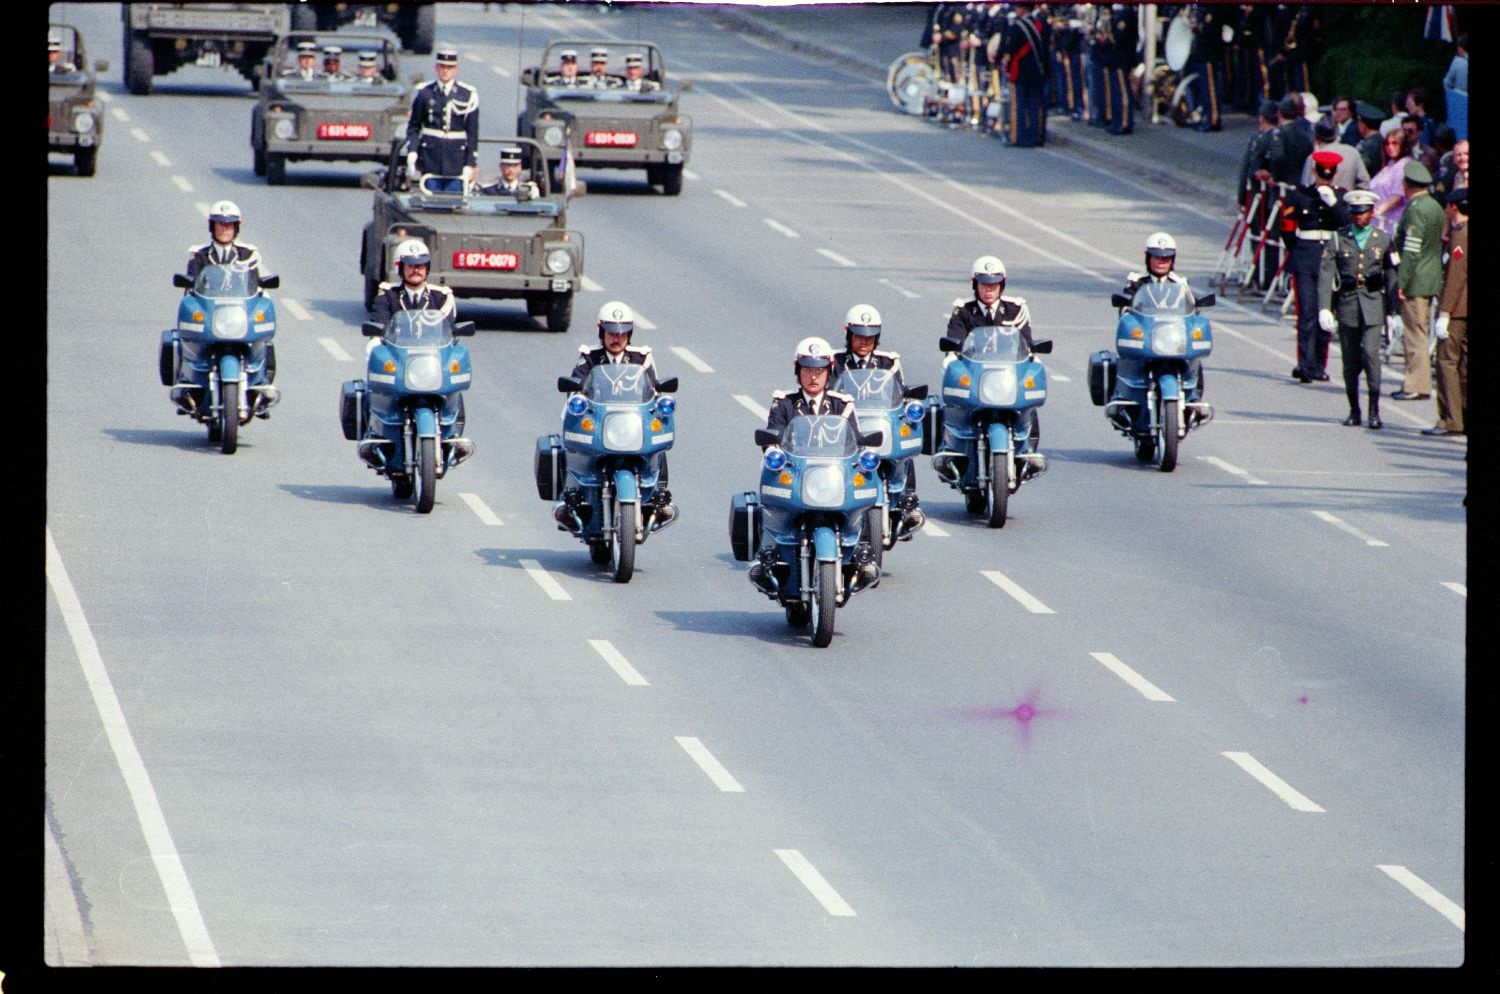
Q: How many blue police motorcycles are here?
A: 7